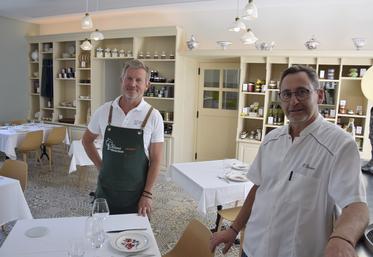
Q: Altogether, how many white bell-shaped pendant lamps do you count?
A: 6